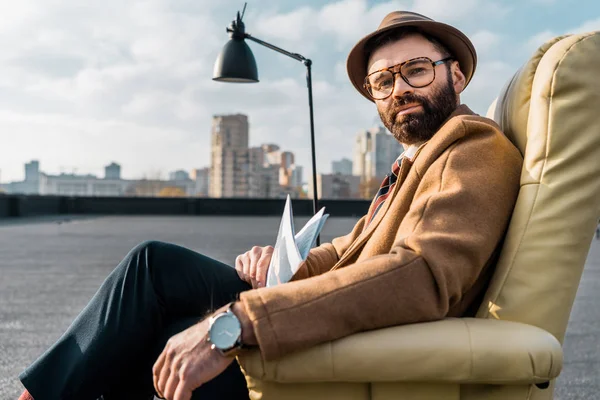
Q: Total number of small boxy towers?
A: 2